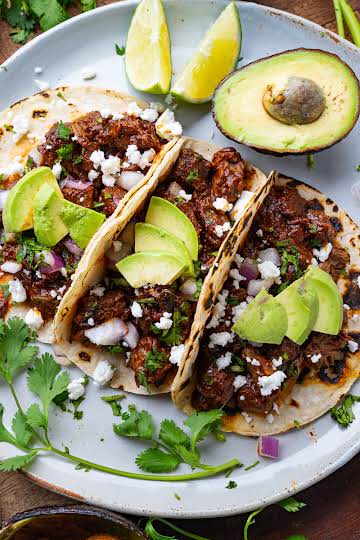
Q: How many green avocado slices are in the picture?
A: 9